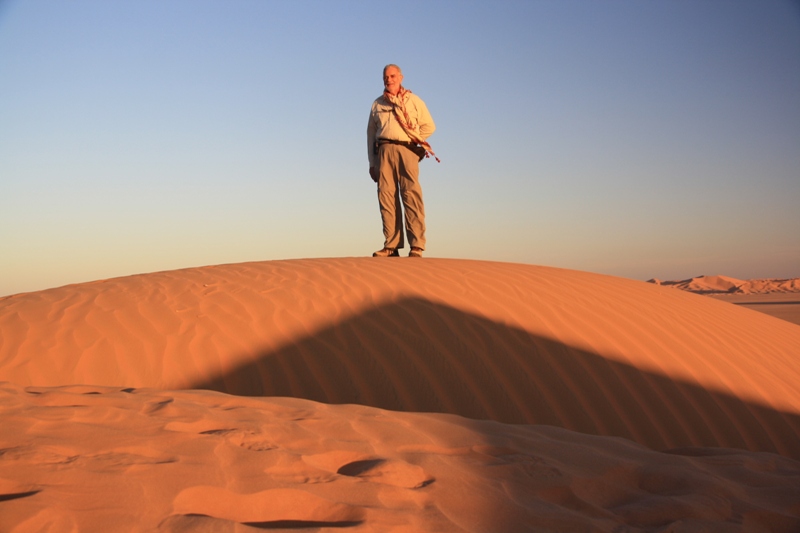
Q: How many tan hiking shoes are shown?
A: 2